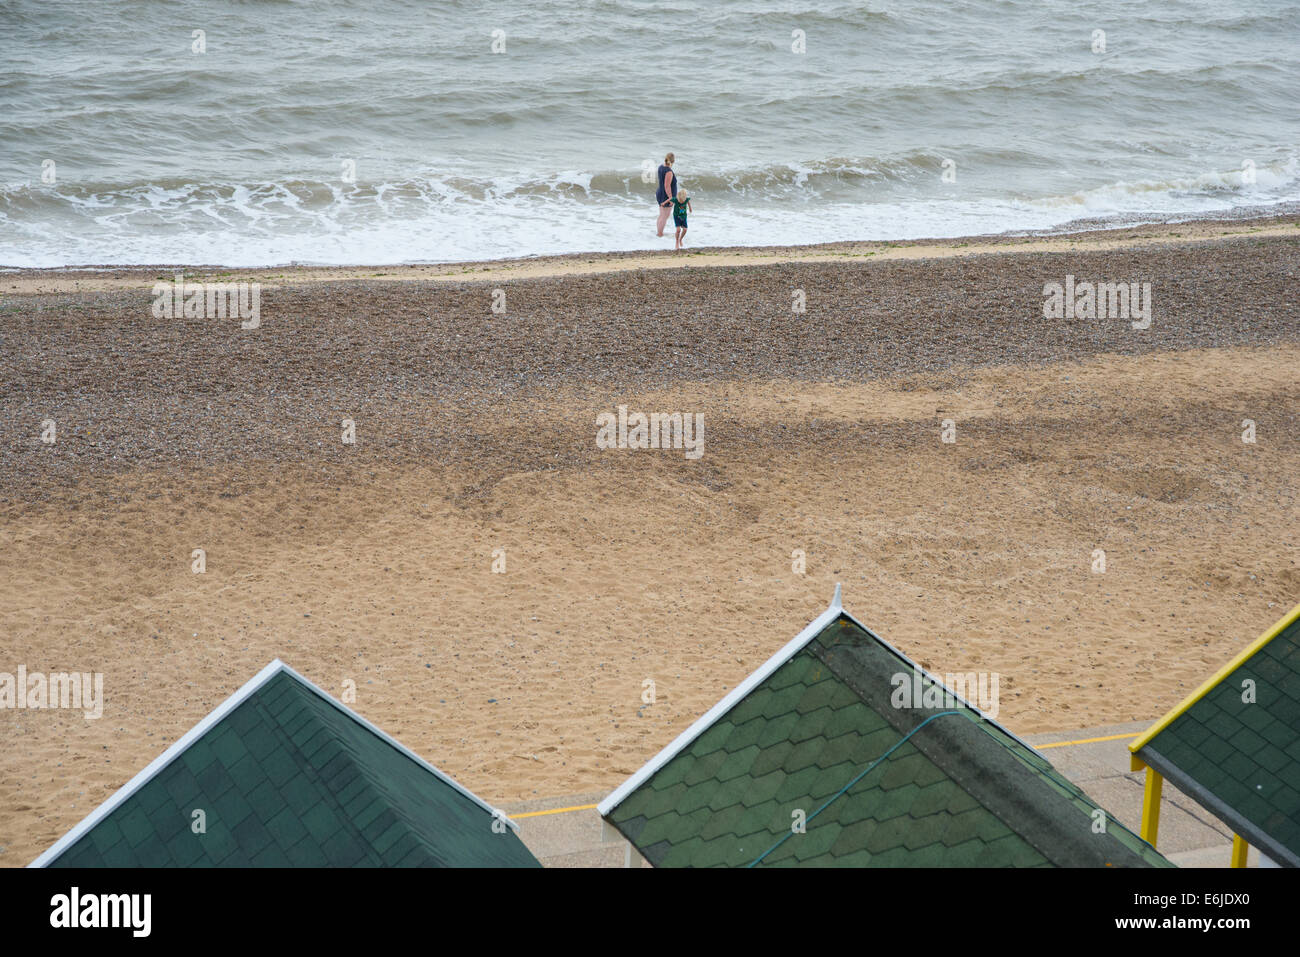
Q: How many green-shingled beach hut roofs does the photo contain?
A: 3